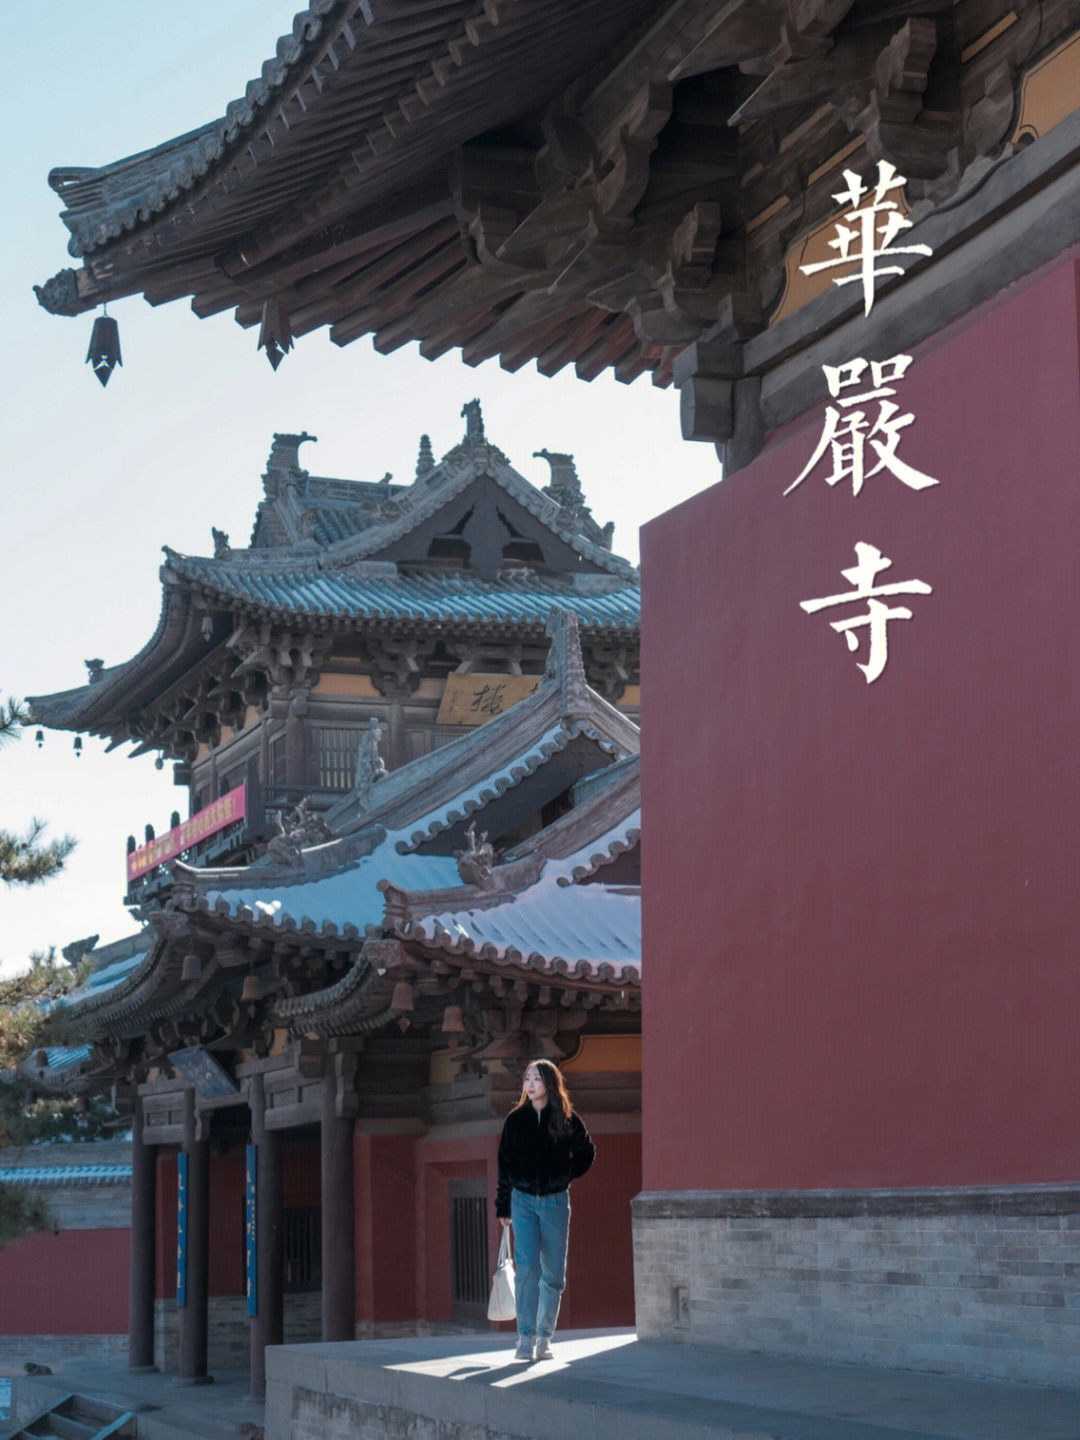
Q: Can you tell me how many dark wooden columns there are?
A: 4